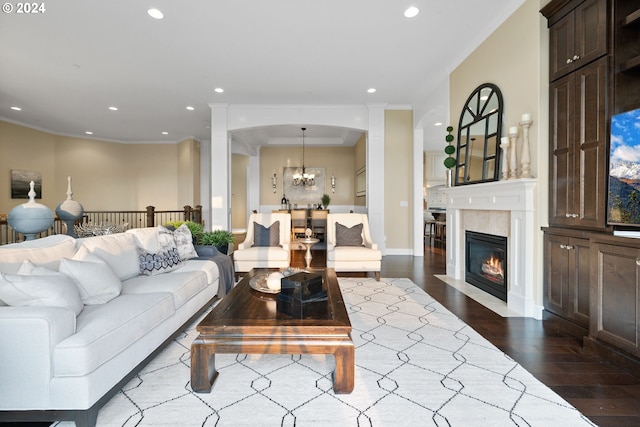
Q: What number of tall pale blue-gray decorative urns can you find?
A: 2